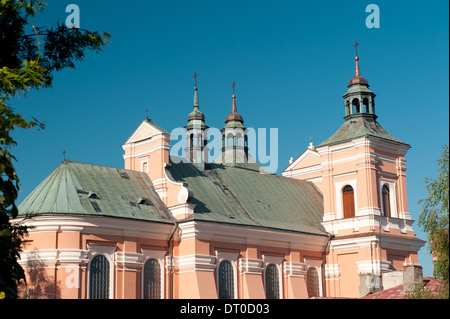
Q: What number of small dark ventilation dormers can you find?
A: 2